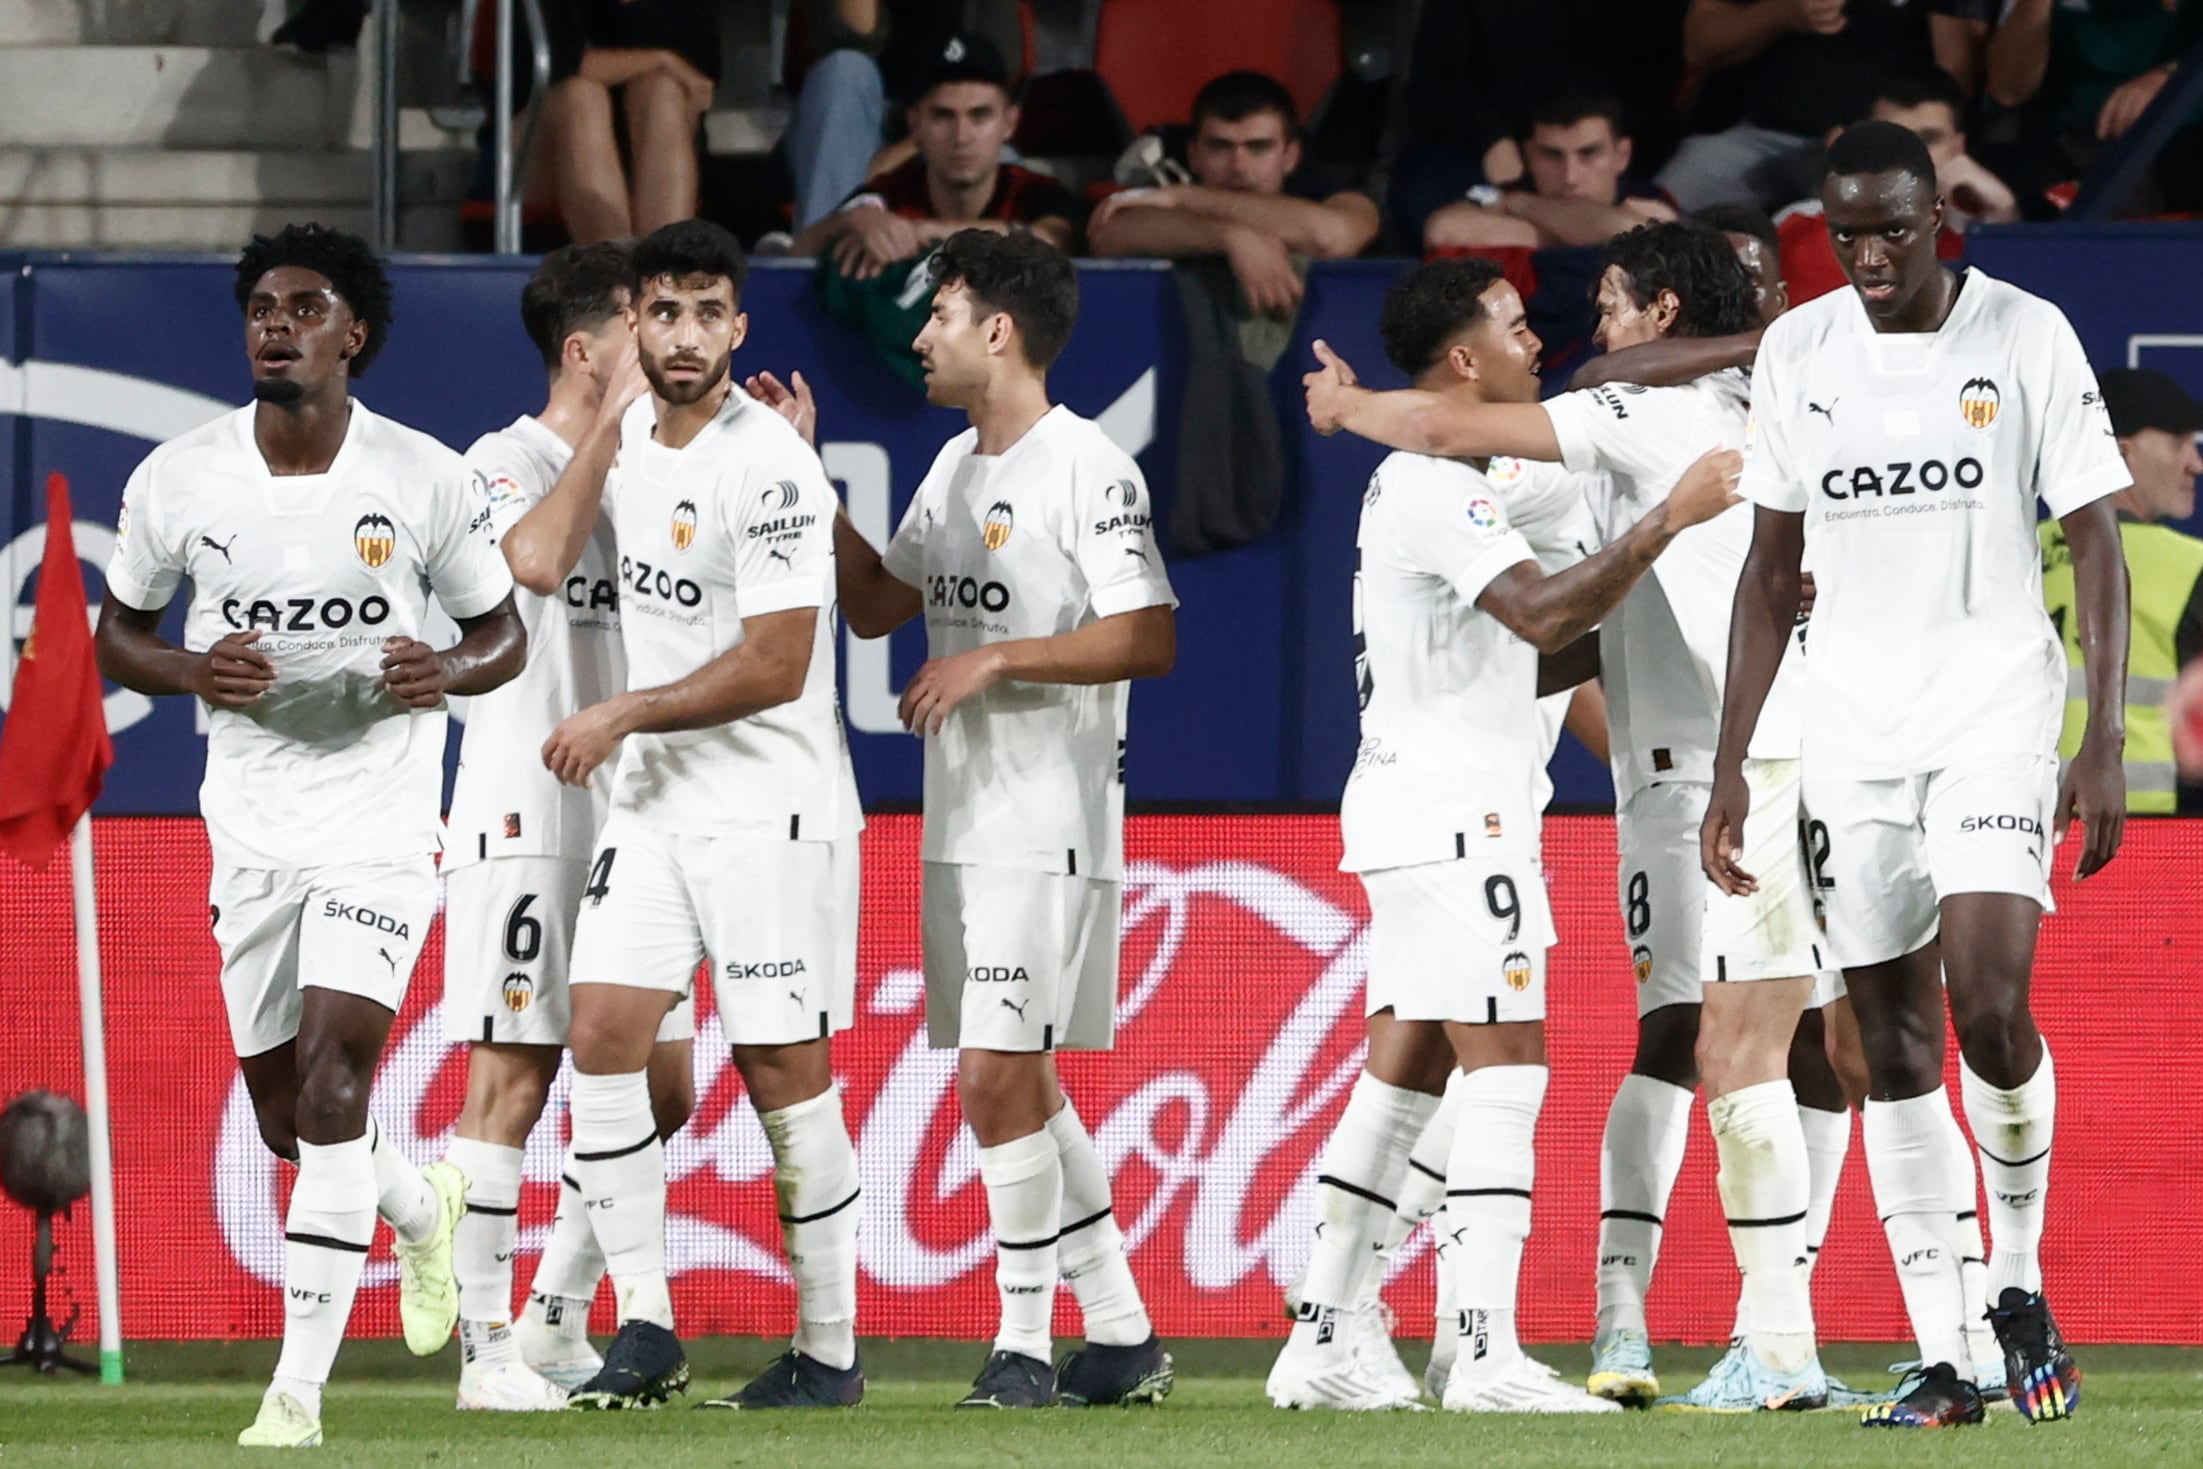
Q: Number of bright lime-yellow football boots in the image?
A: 2